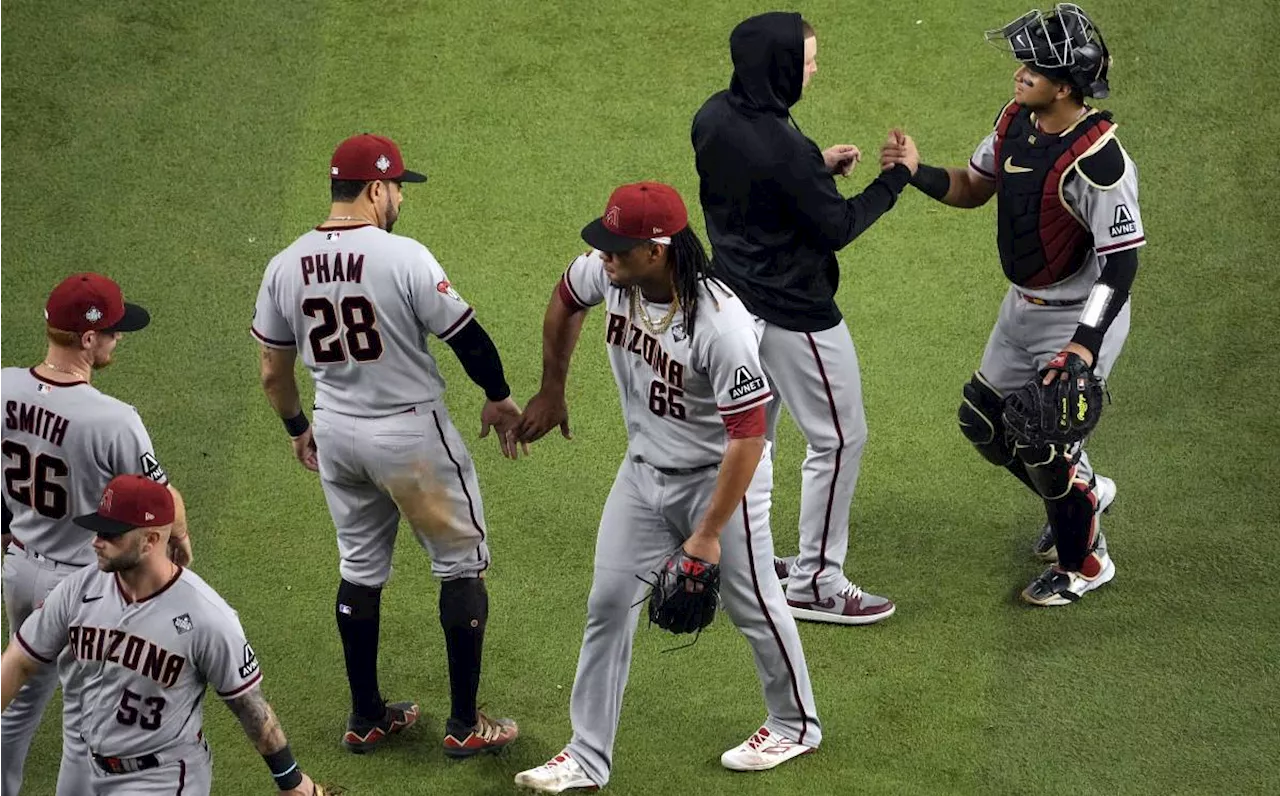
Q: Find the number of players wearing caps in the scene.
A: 4